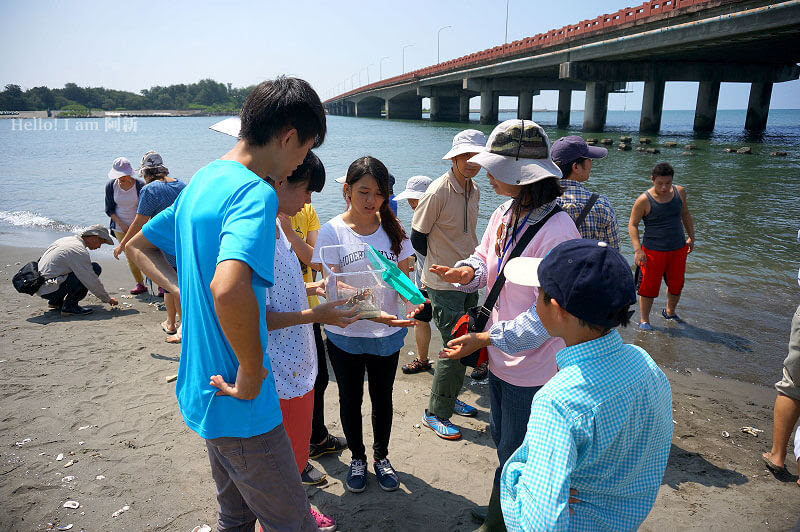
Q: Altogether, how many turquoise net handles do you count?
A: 0